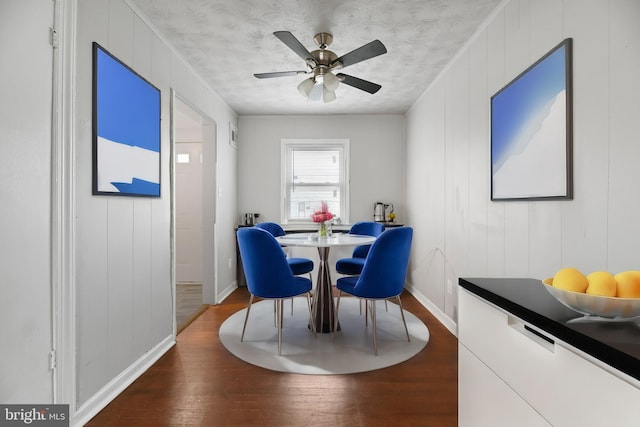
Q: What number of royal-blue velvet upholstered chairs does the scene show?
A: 4